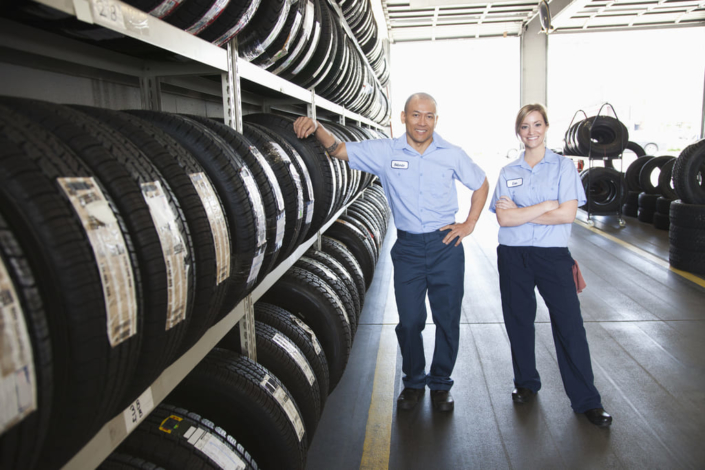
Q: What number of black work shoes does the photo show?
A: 4